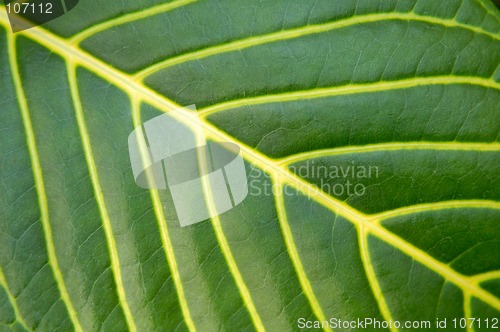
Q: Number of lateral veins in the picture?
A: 13